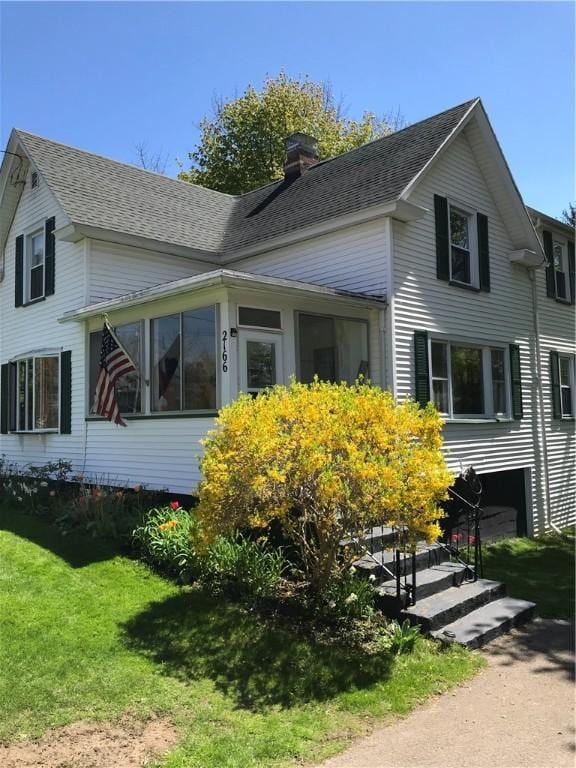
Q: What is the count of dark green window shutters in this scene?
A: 11